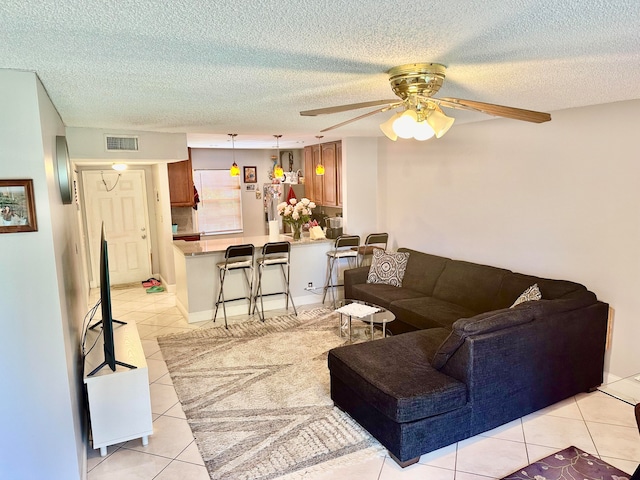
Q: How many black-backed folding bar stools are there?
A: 4